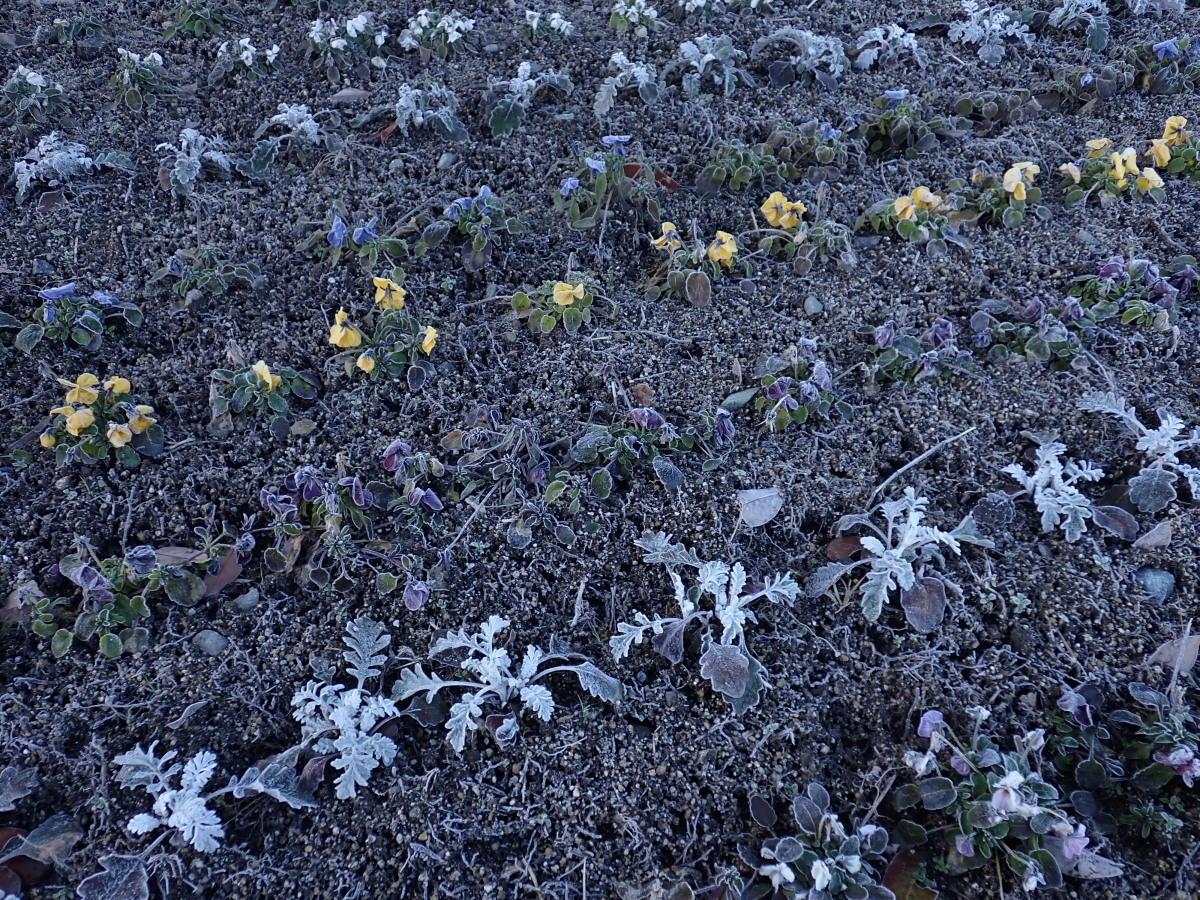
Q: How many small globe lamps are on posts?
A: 0